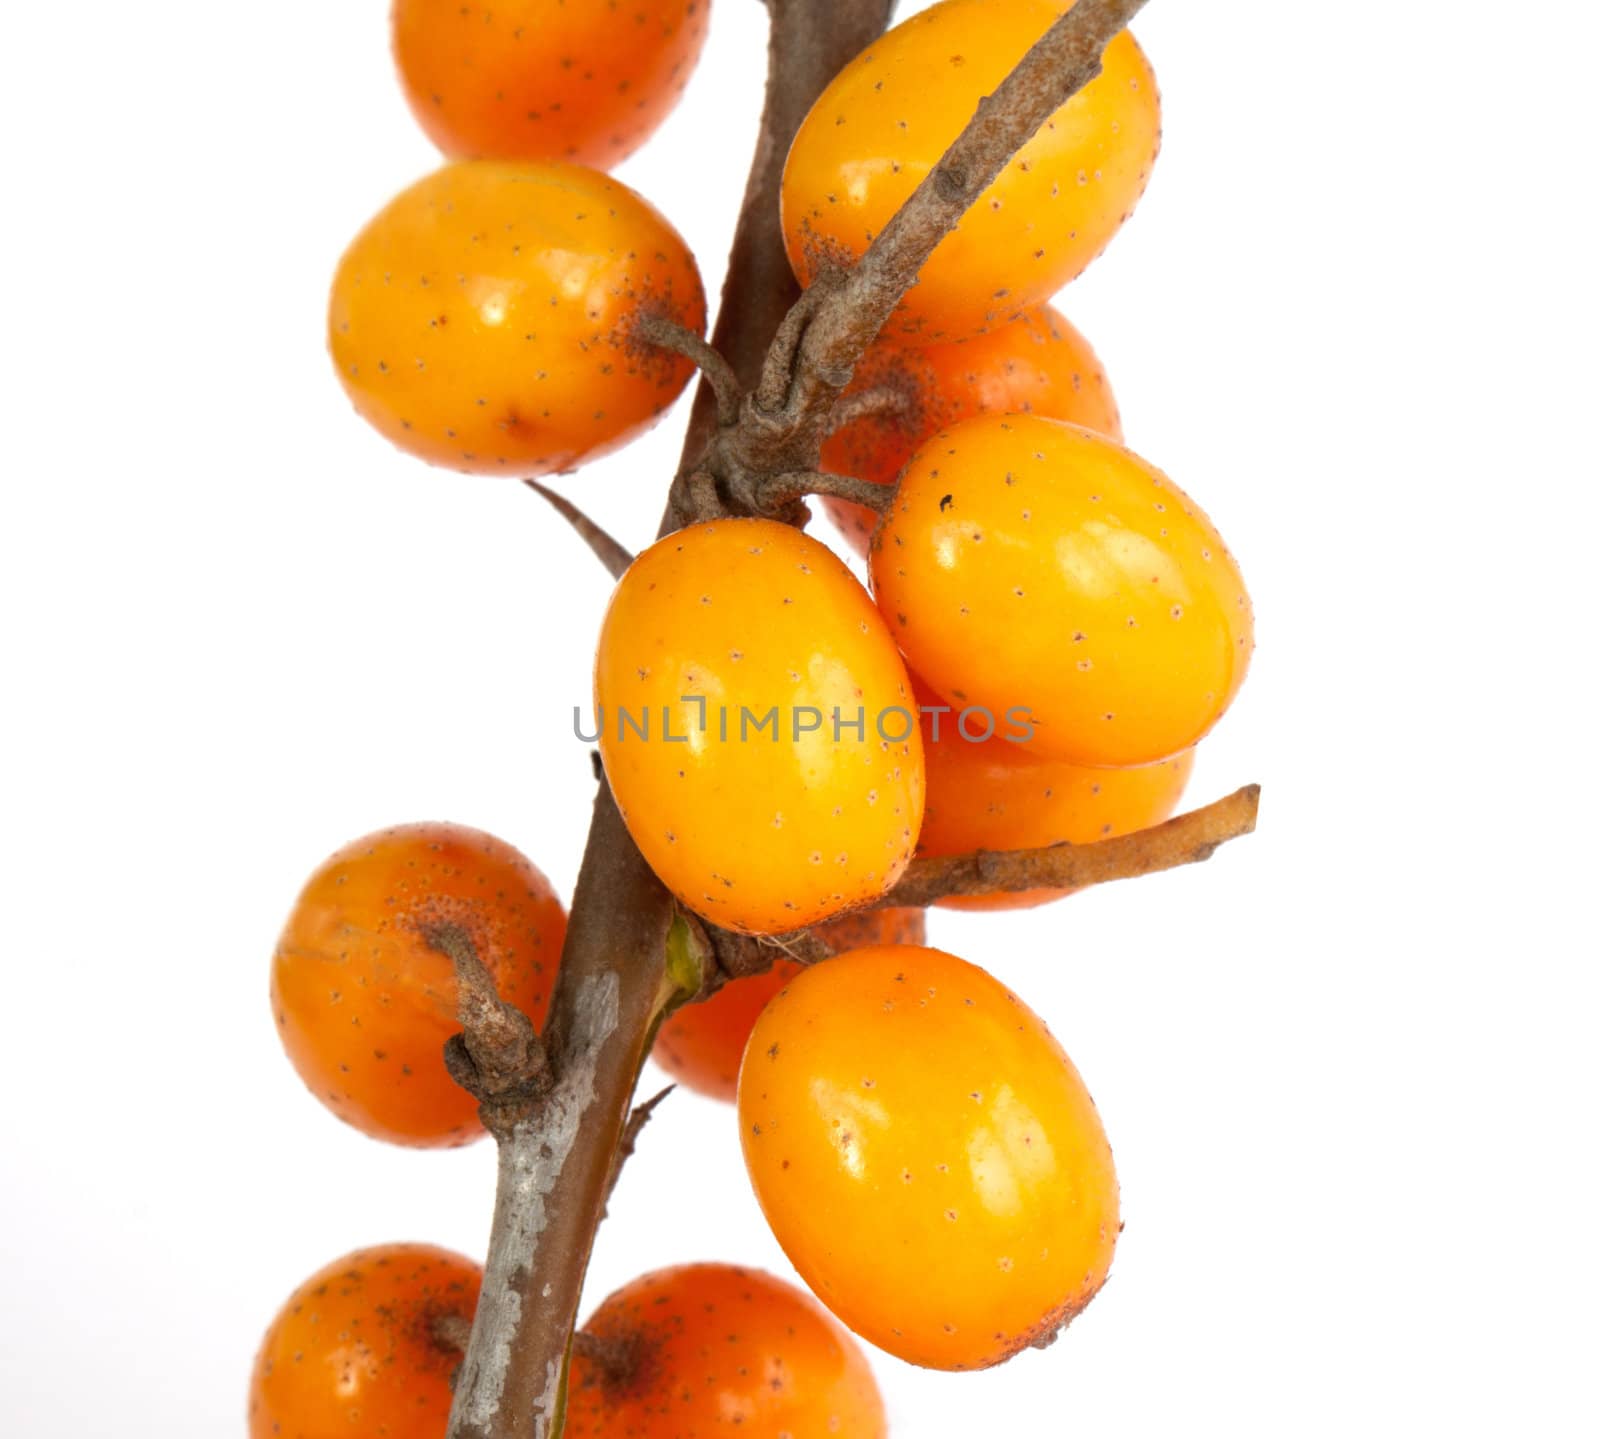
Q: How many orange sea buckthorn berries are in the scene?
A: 12